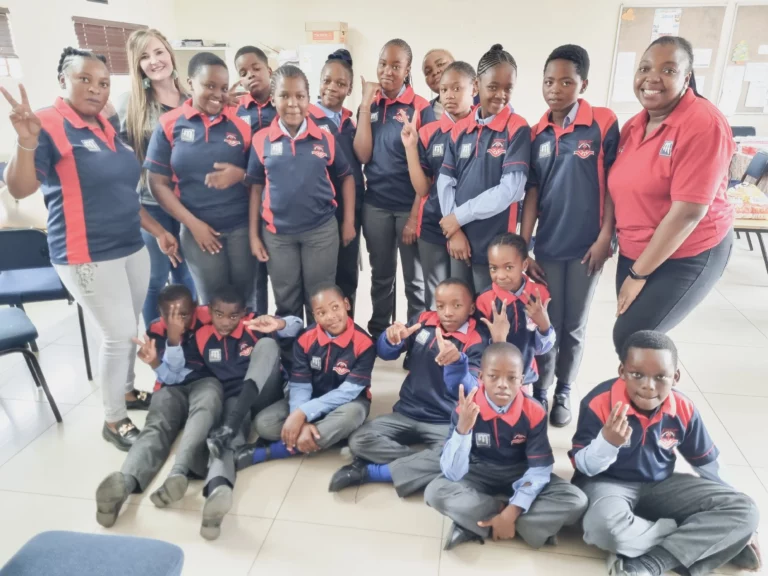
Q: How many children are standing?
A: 8